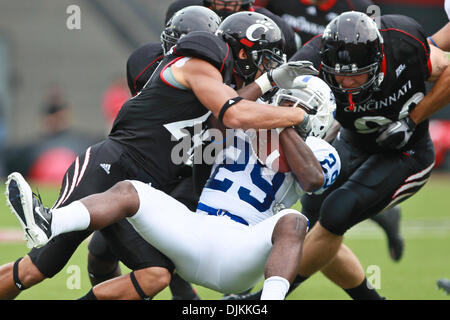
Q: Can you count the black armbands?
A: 1